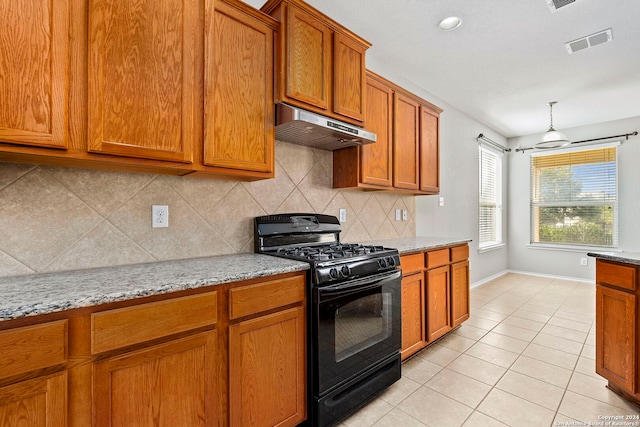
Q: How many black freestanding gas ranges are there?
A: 1